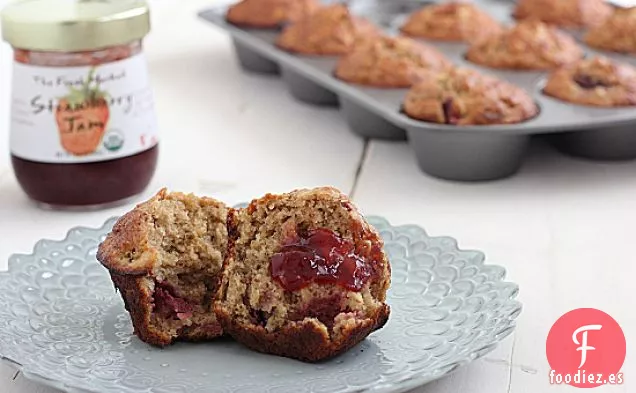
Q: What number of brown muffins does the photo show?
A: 10